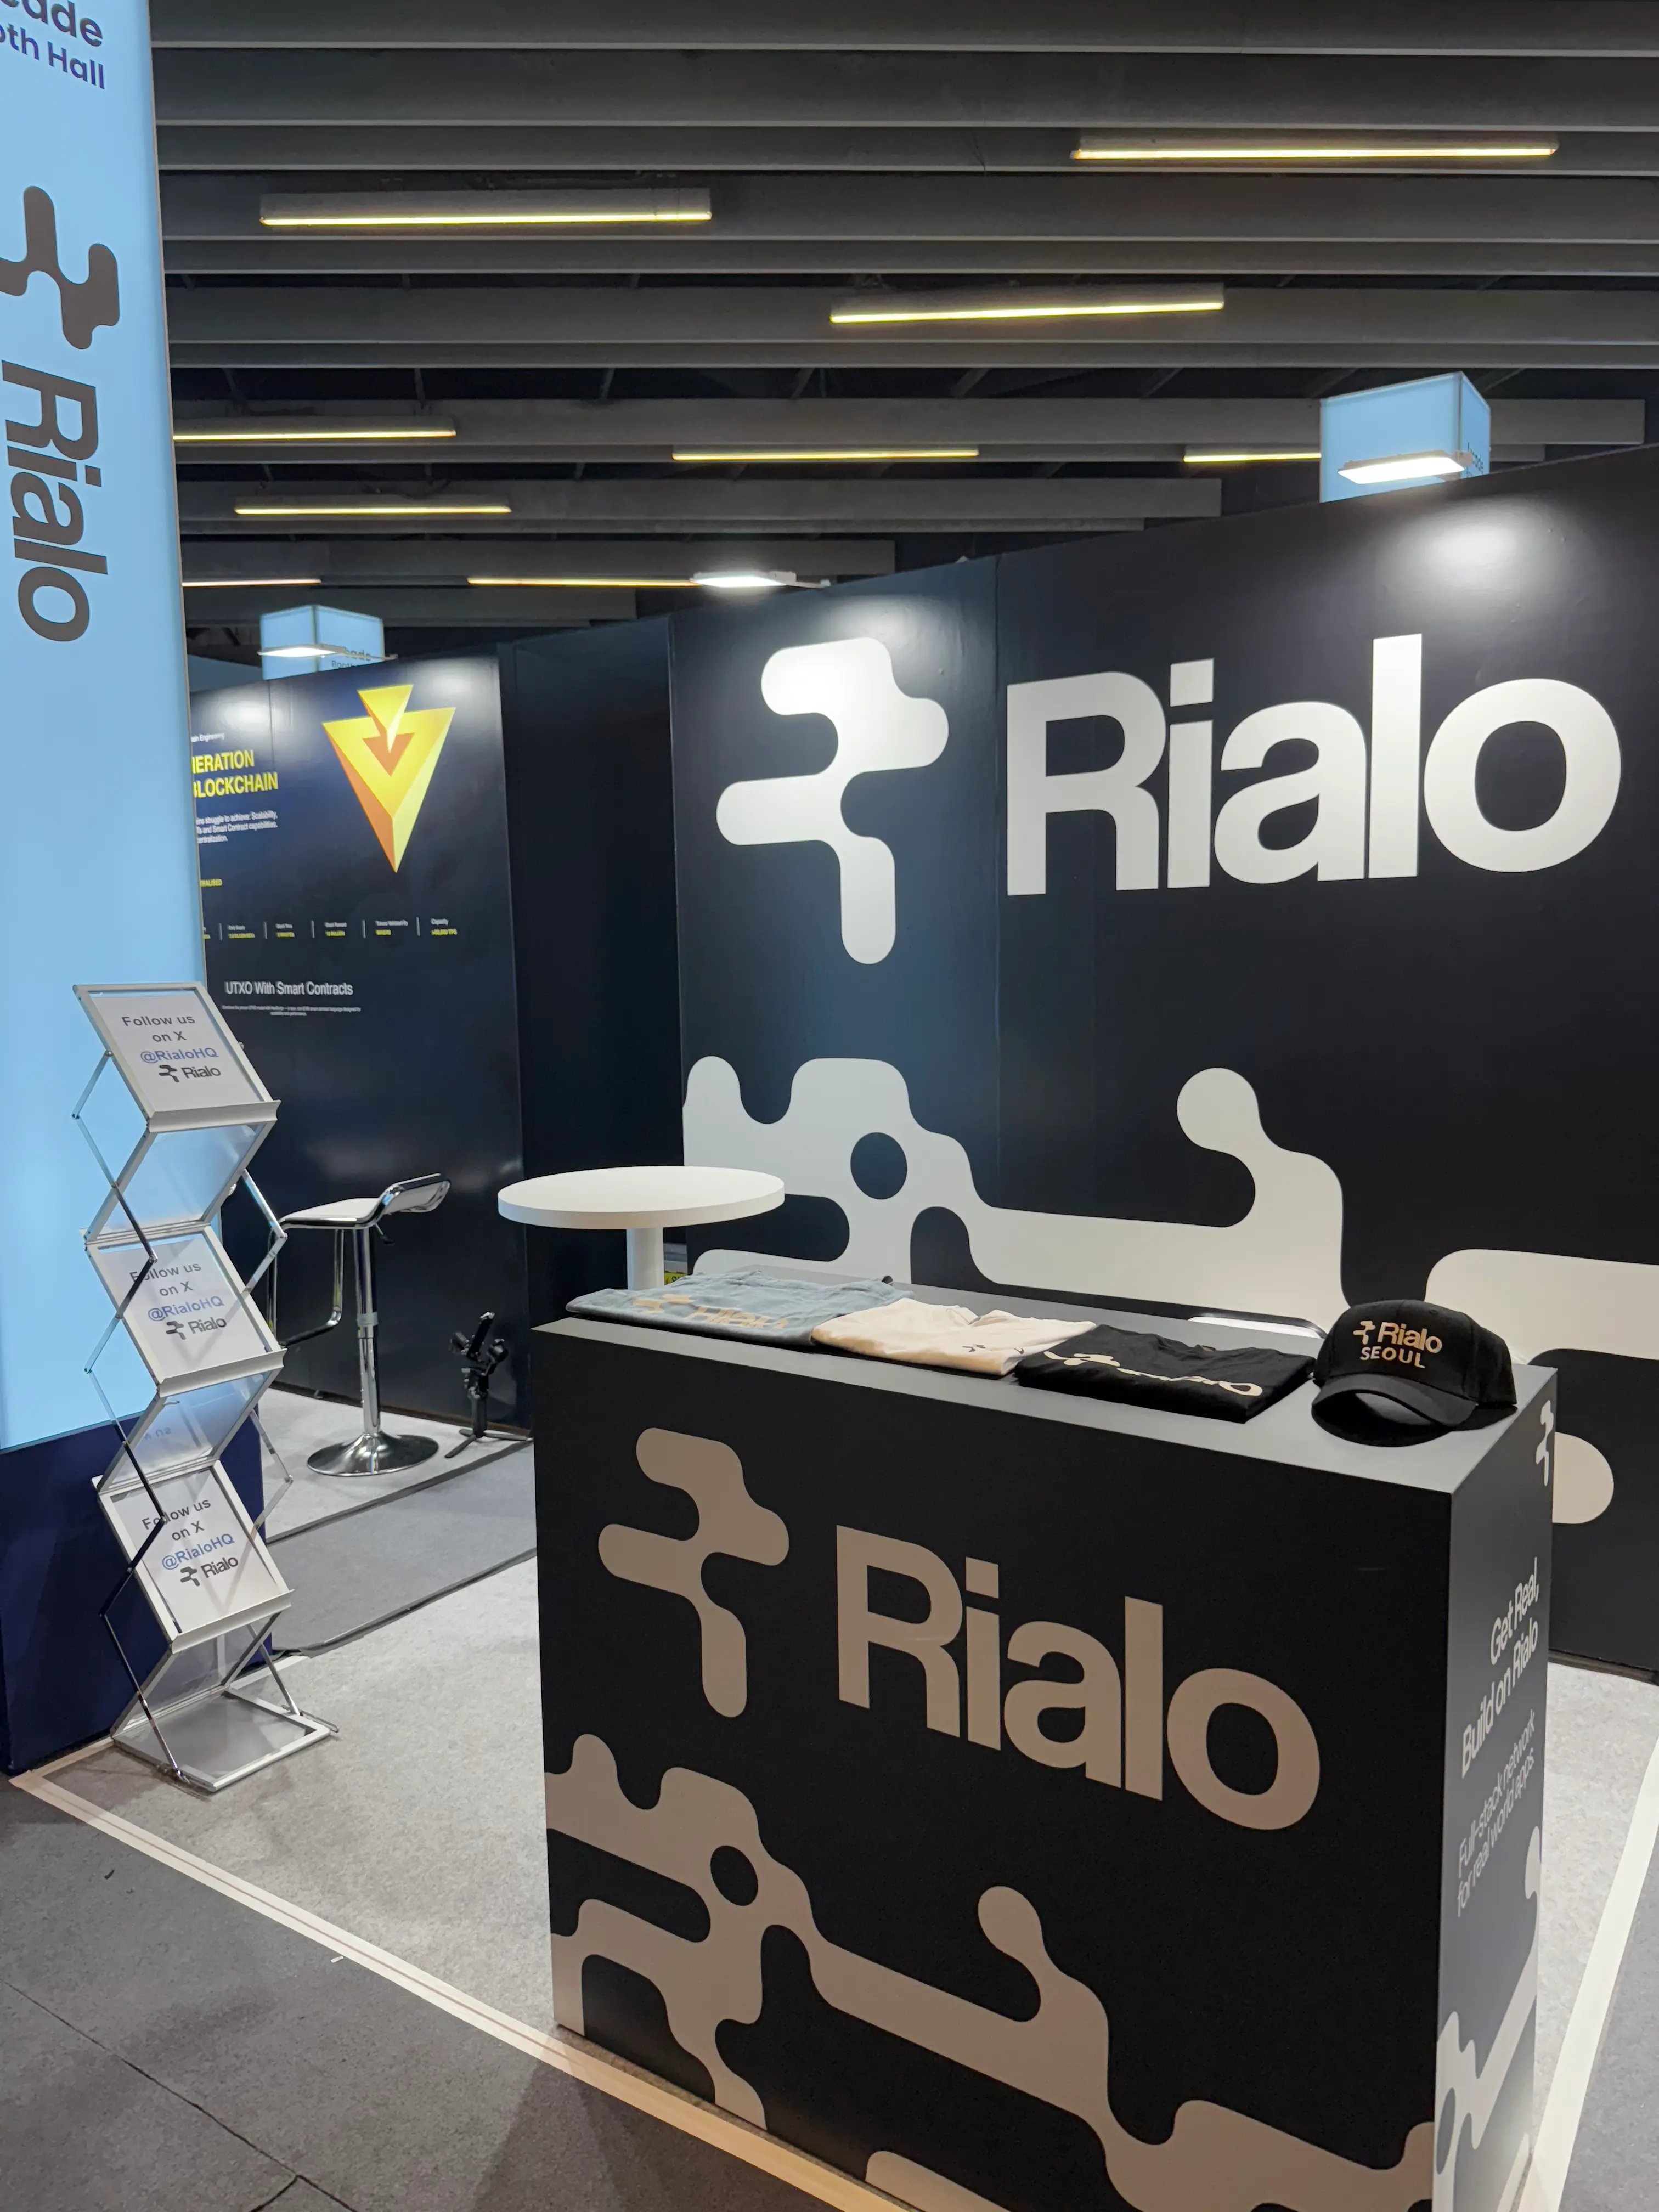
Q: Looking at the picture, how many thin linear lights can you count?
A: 9